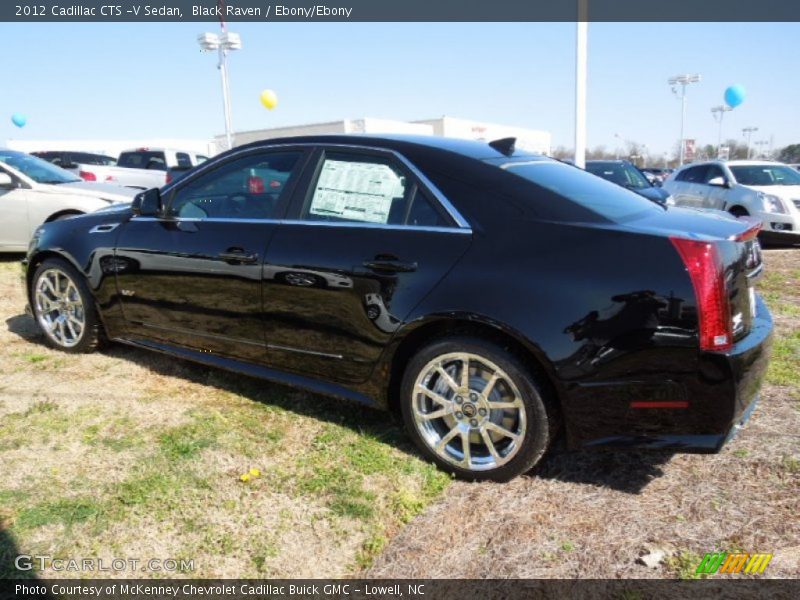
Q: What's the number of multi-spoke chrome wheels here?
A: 2